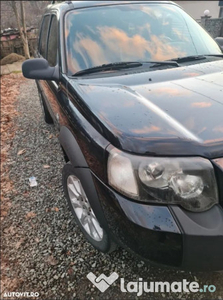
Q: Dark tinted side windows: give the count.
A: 2